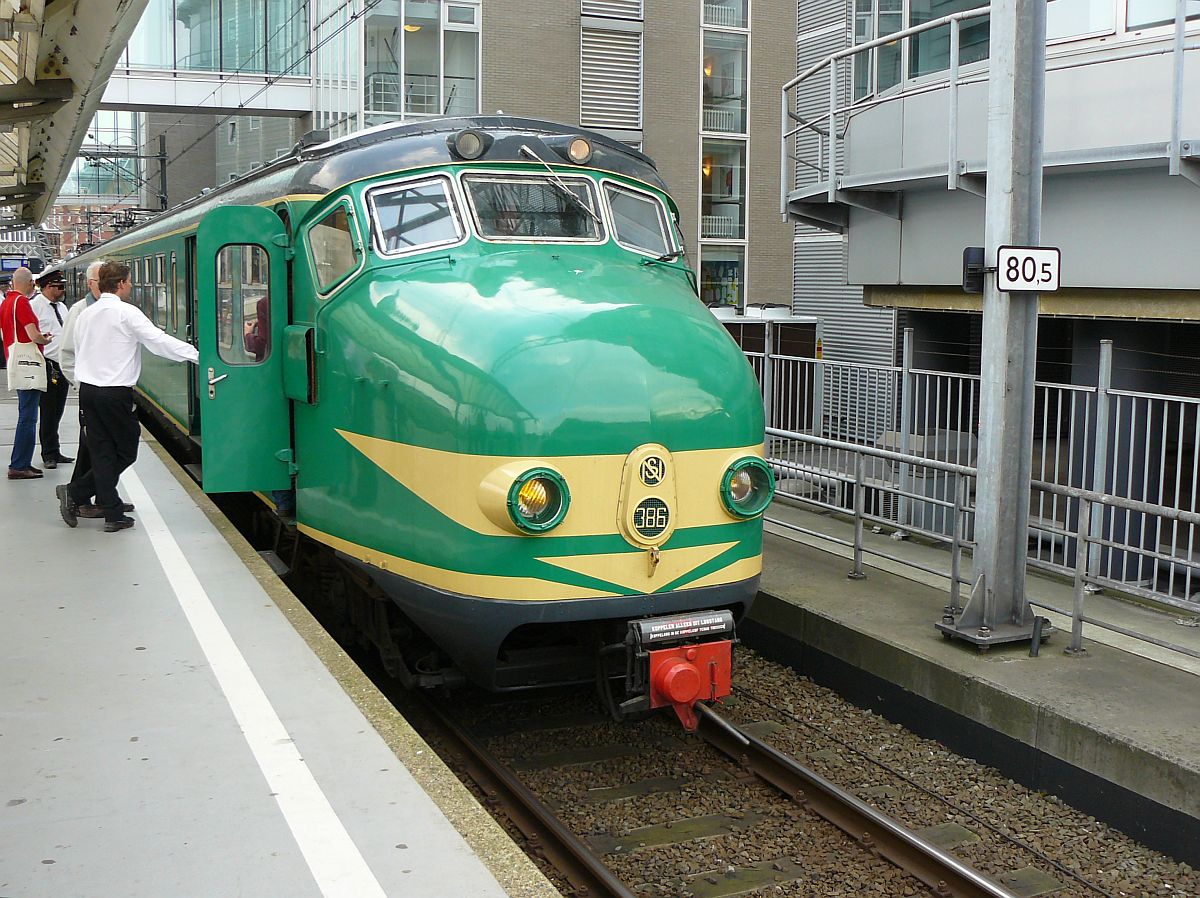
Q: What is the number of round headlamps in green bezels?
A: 2